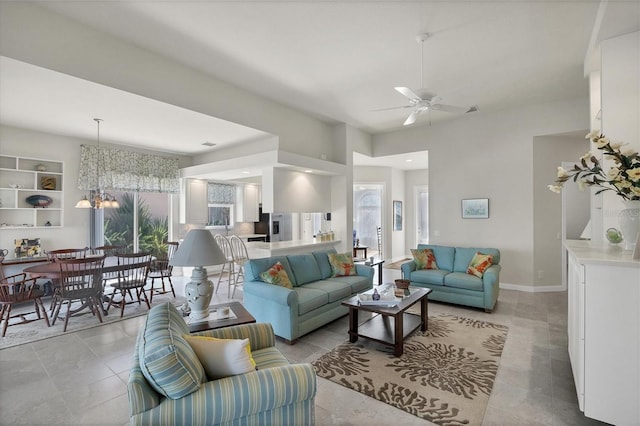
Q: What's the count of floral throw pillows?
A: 4